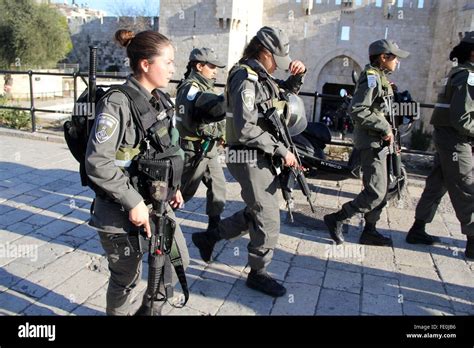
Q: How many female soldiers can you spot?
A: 5